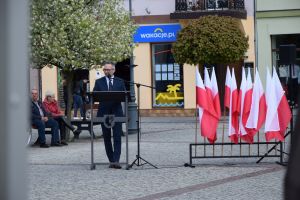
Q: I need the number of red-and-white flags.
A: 10